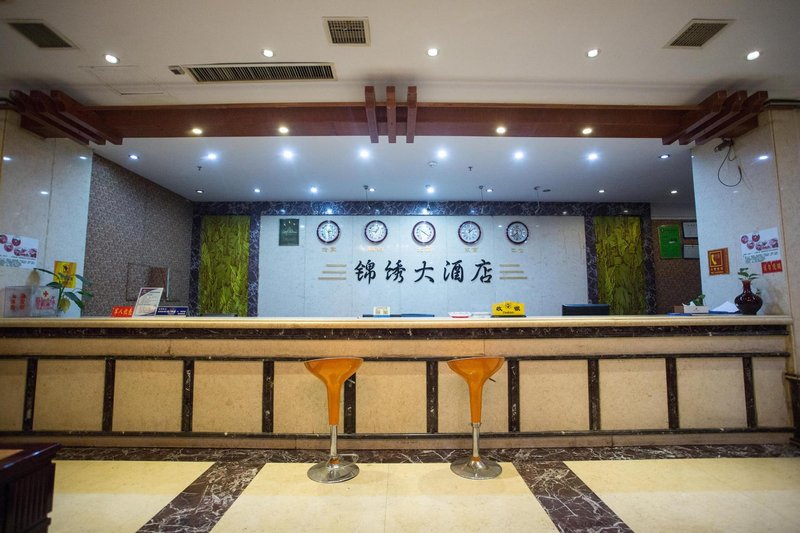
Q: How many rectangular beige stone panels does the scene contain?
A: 11